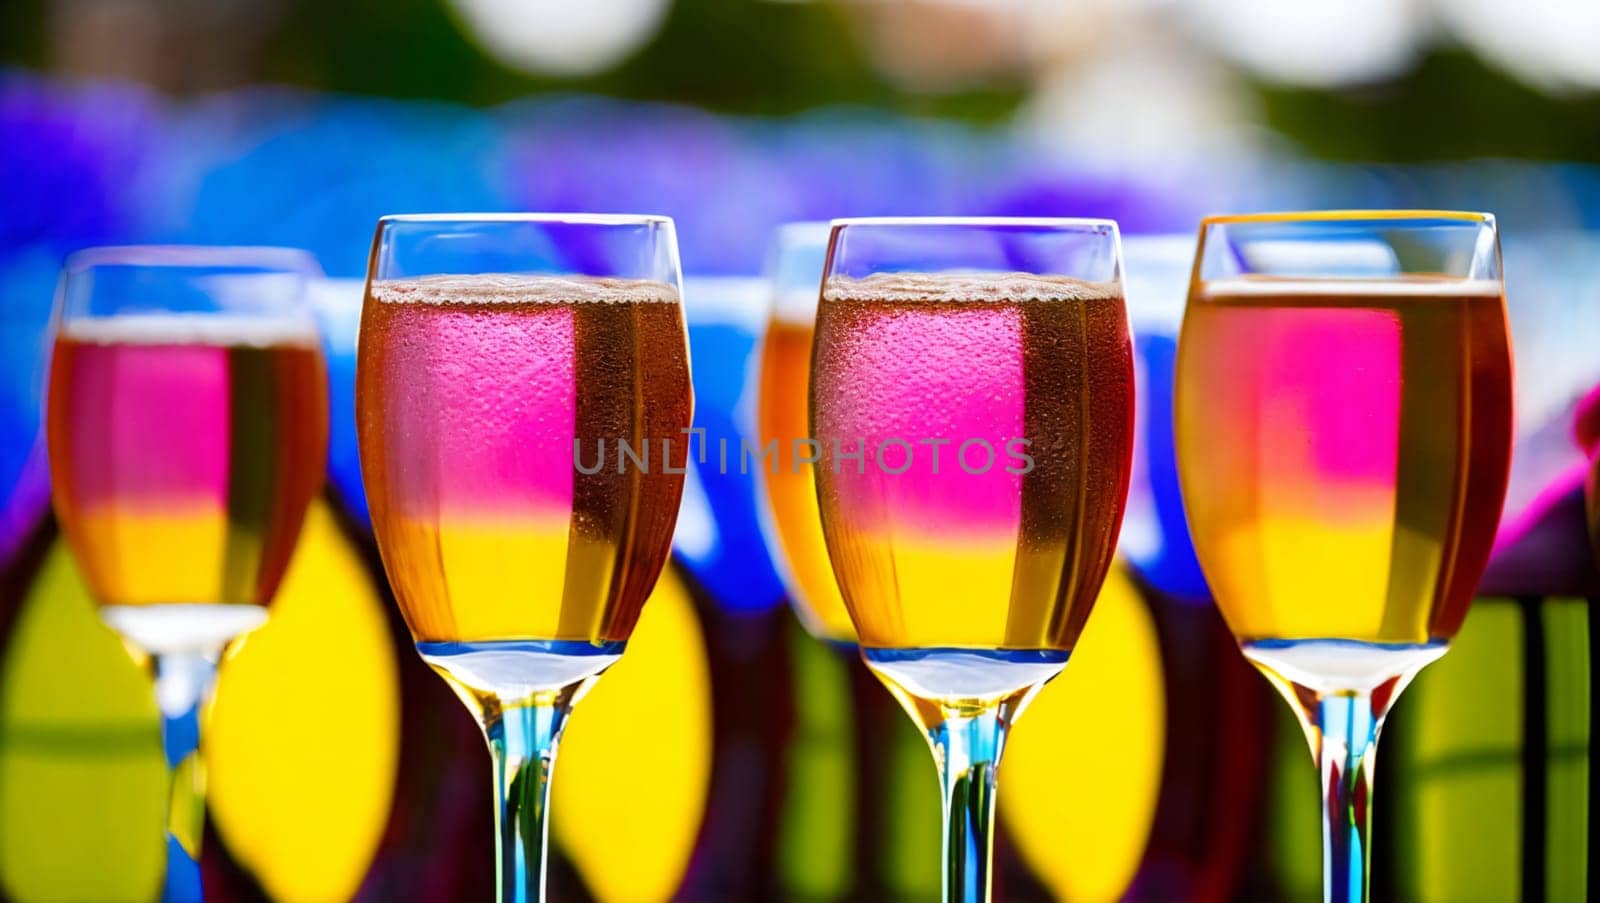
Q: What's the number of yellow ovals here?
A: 3